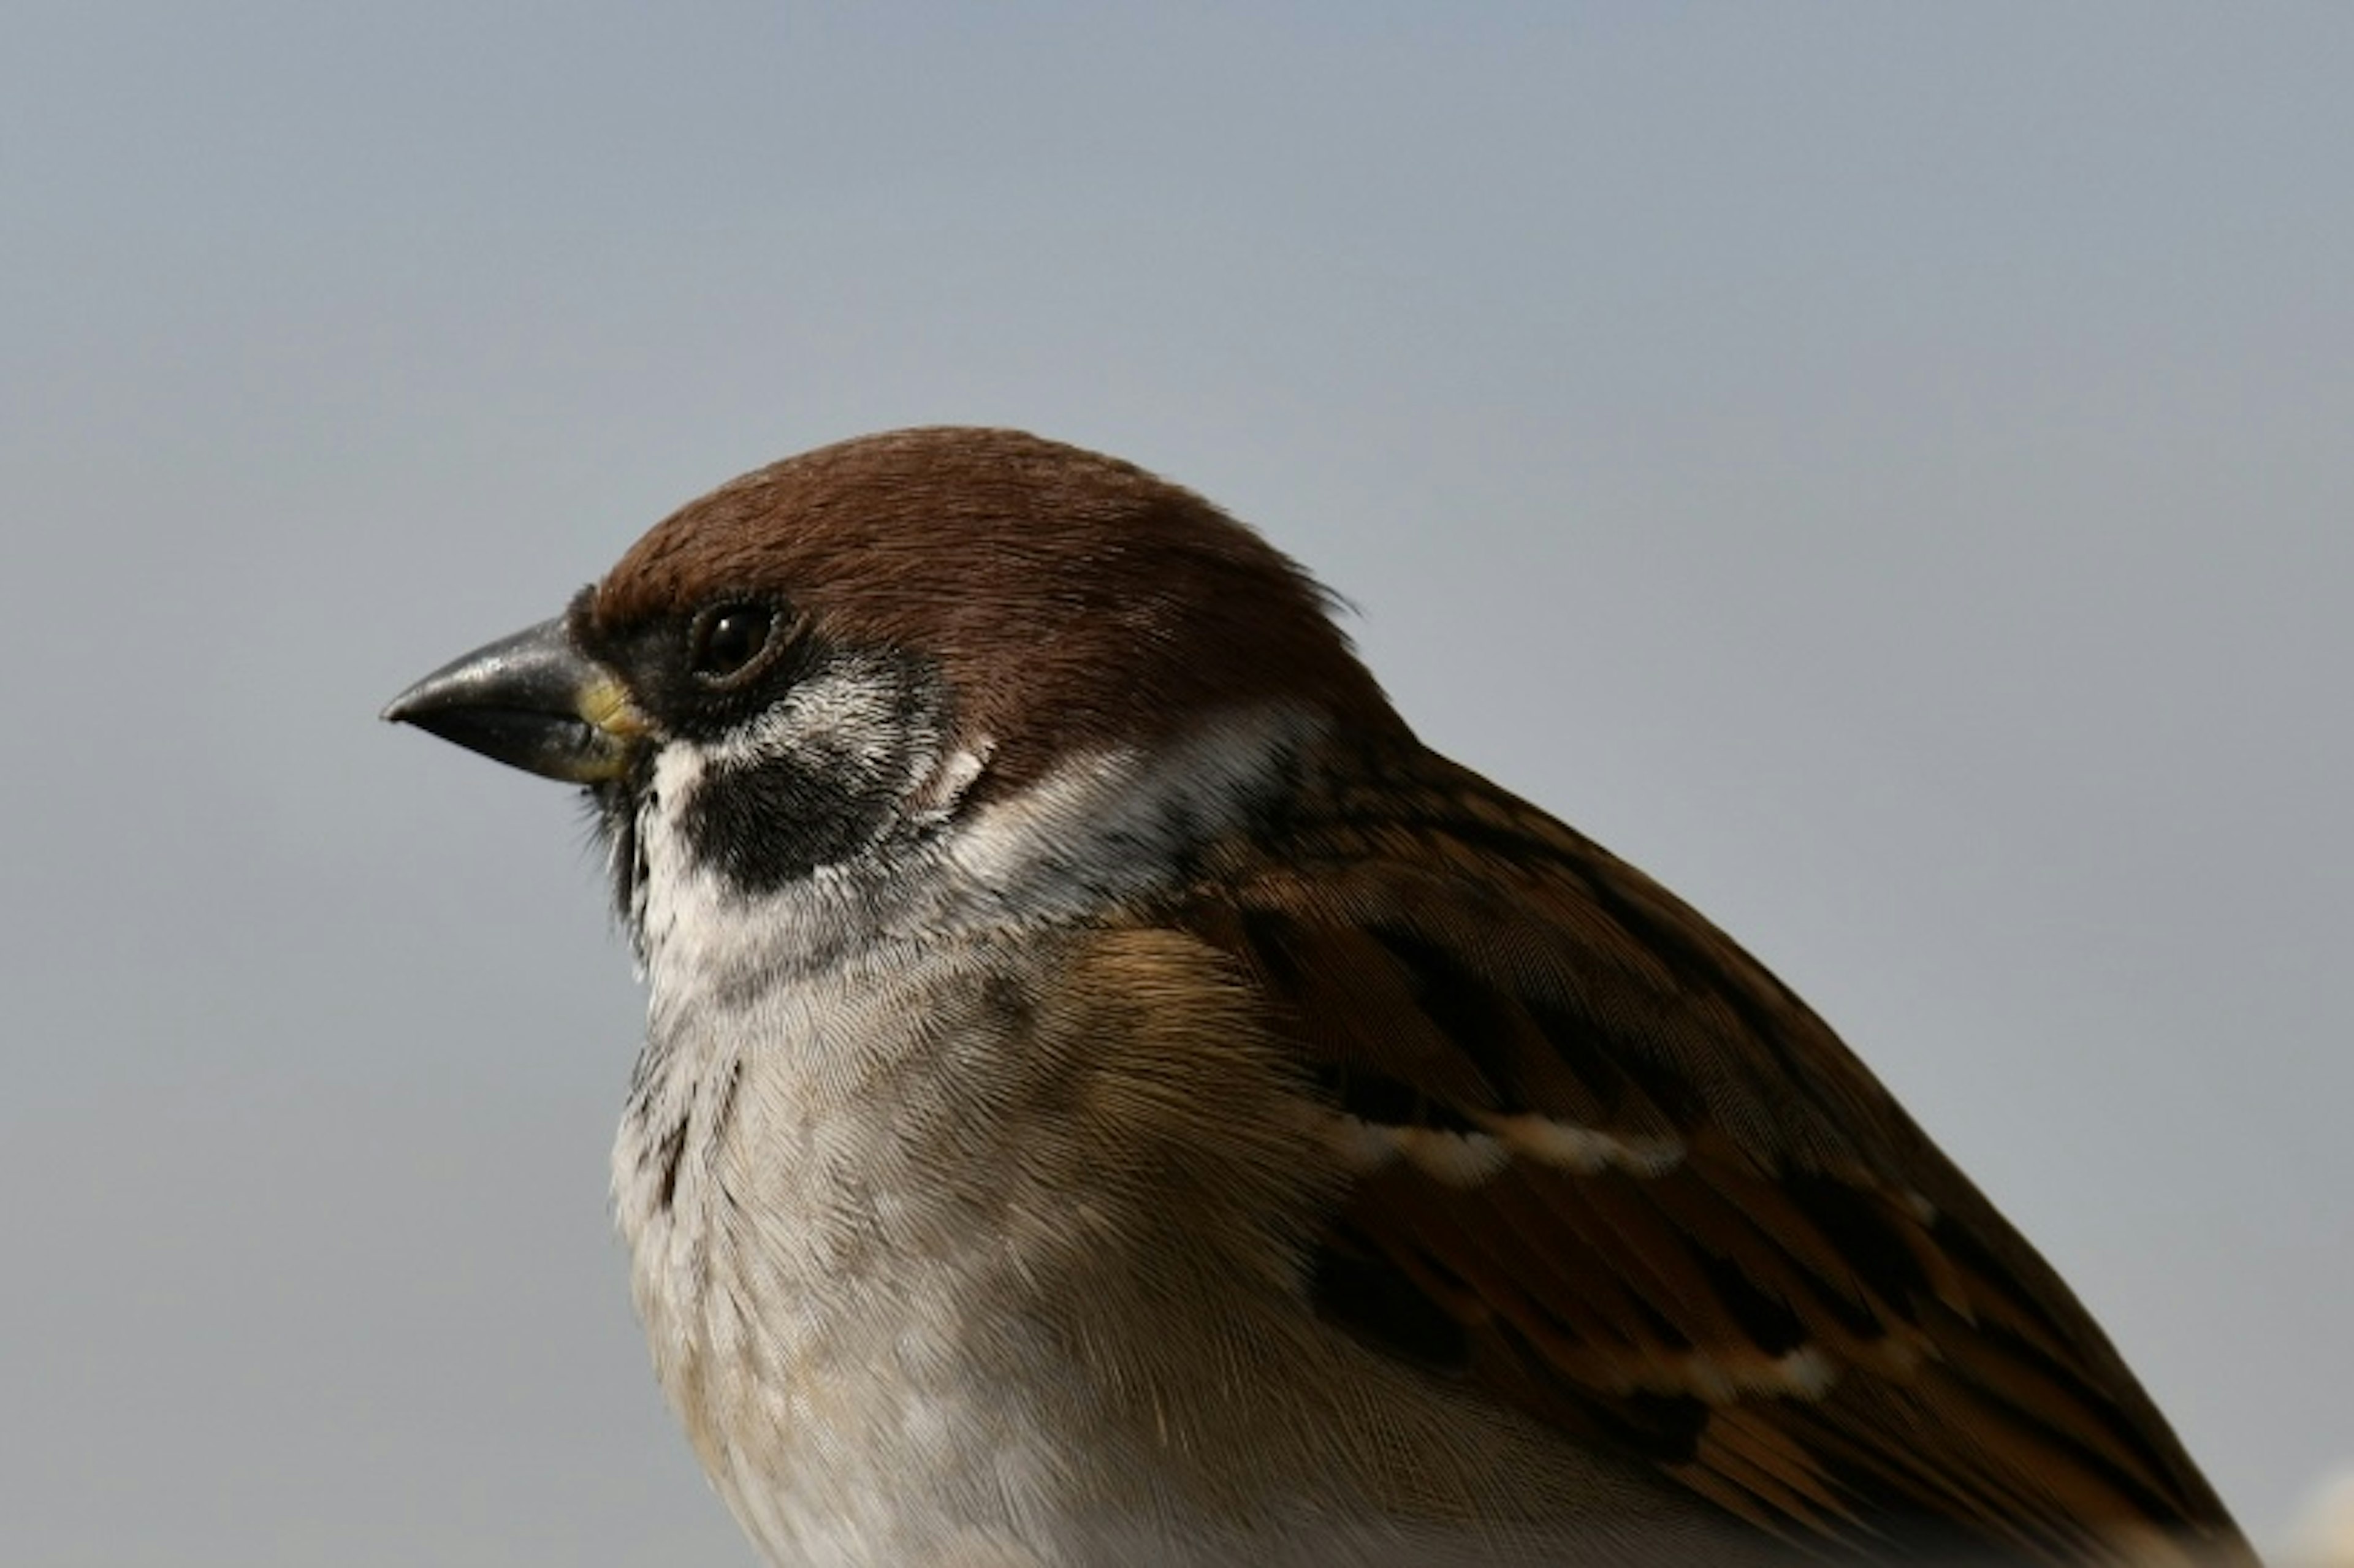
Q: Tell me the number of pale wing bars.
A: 2